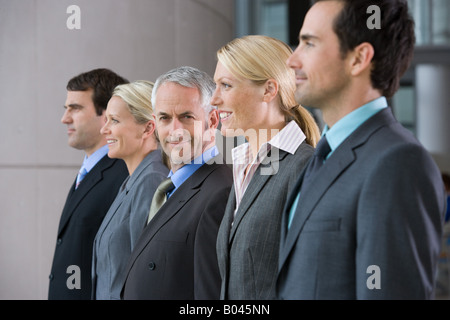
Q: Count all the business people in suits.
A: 5